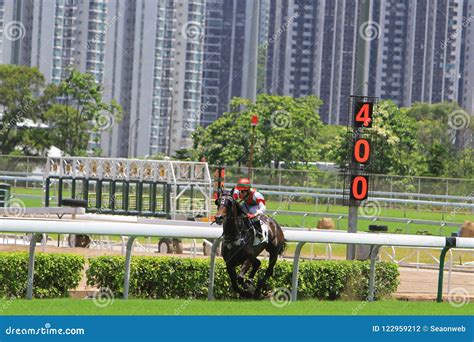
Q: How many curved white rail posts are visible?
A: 5